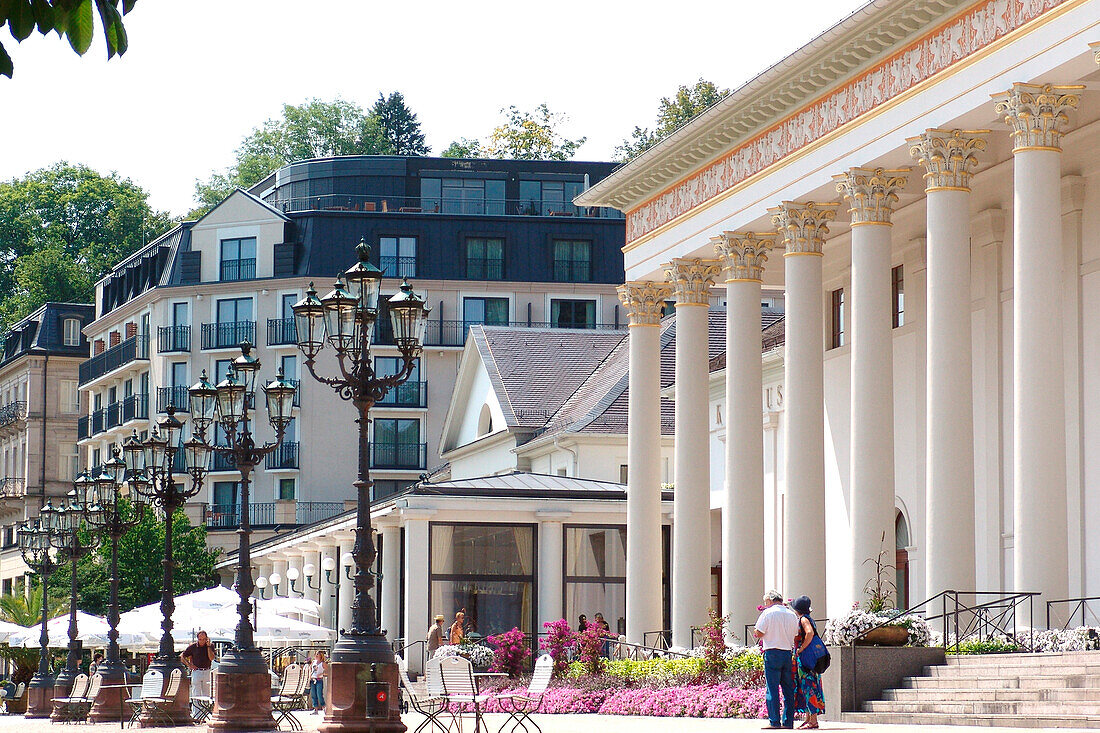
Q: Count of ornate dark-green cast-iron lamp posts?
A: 6